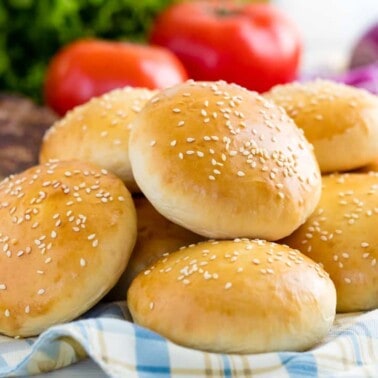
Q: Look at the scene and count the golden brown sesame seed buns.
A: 7